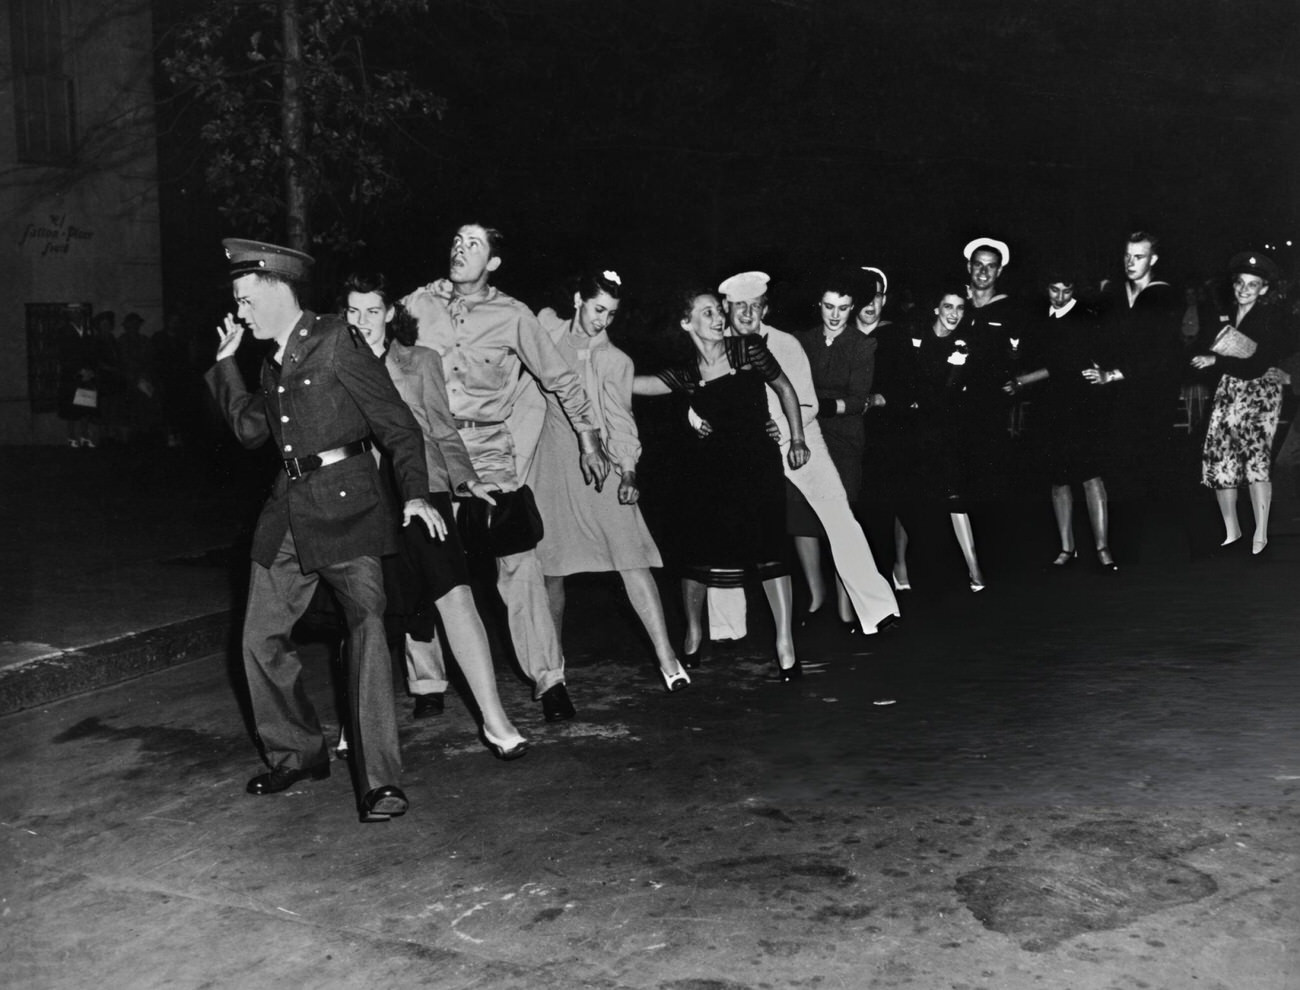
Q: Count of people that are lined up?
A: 13